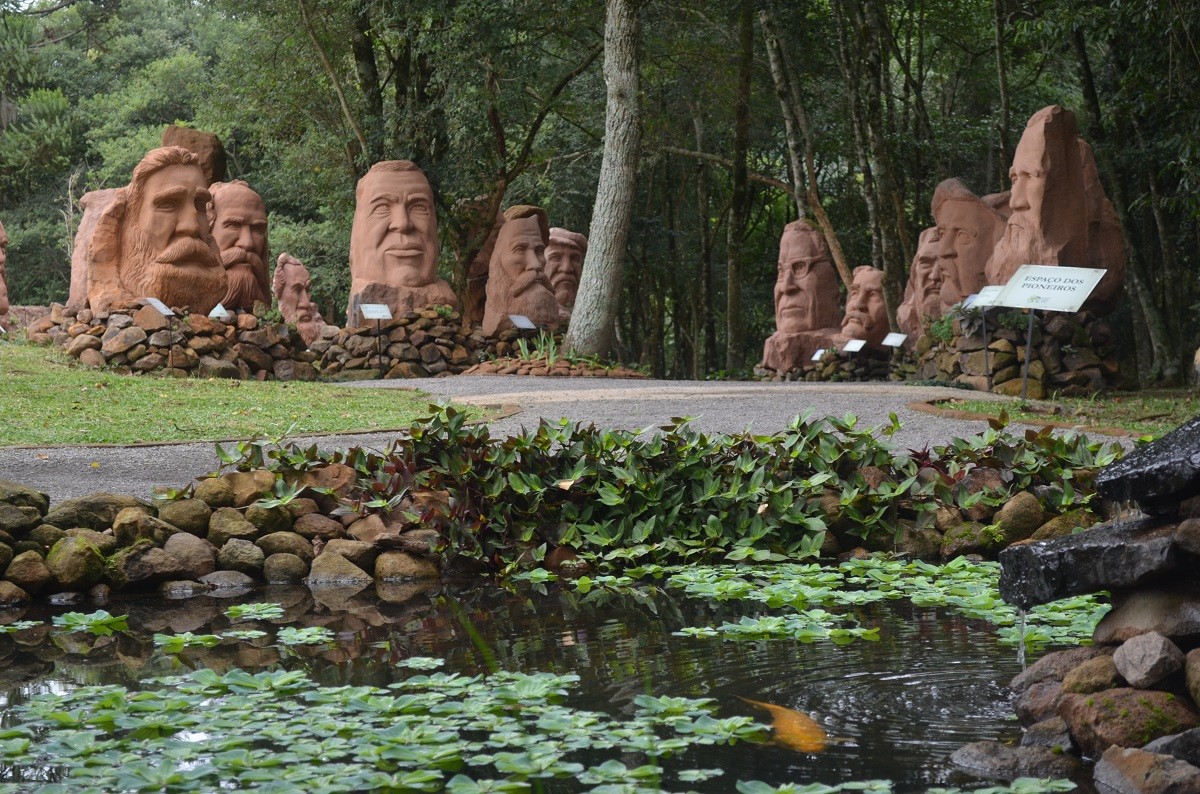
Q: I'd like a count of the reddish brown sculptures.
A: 12